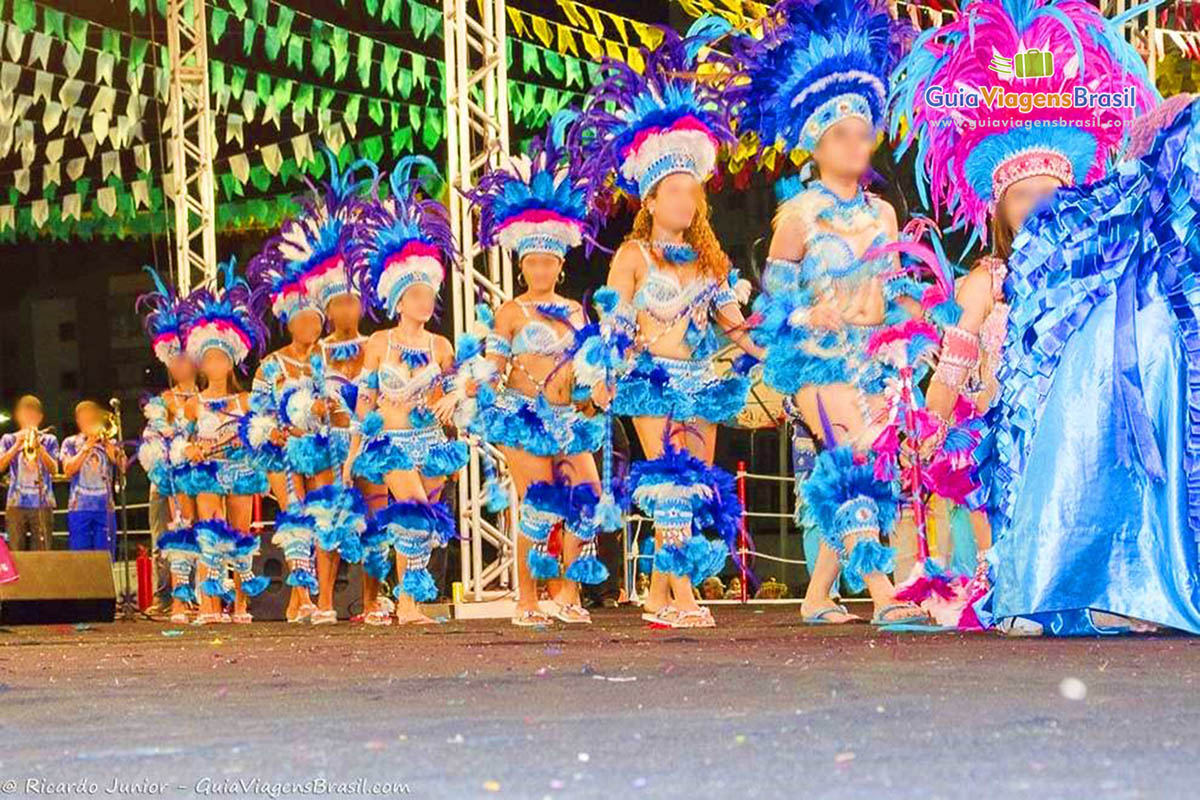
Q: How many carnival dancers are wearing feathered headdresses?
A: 9